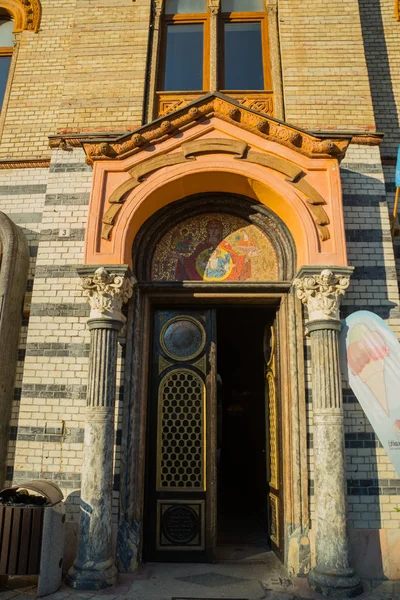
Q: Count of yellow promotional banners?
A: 0